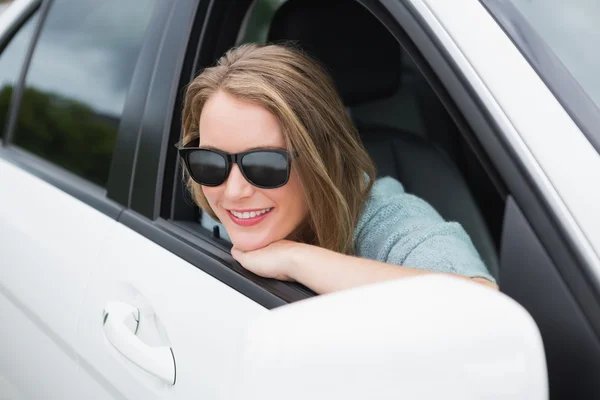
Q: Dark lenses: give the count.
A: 2